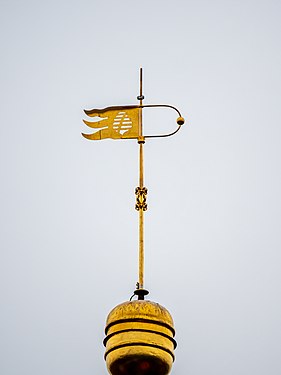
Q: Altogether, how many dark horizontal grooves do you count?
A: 3